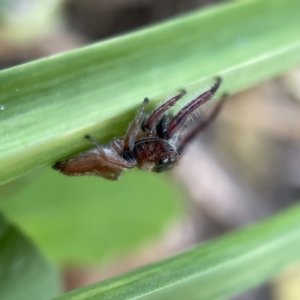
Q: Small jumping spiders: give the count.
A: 1